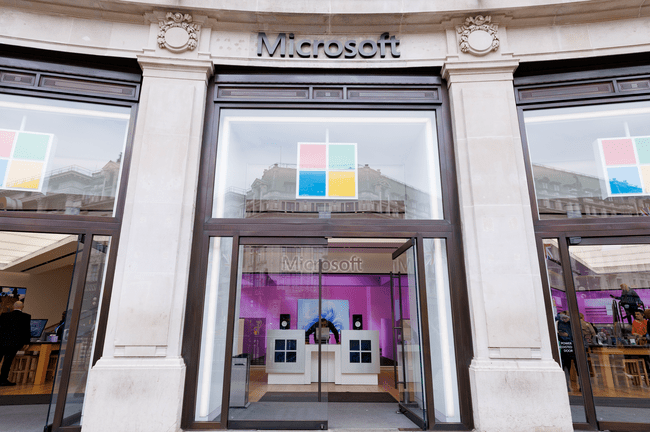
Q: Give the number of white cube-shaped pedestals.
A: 2